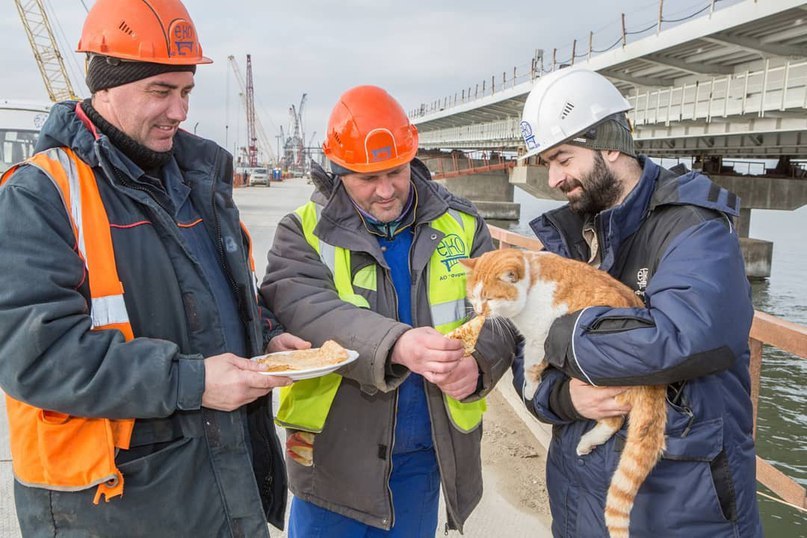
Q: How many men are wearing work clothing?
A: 3